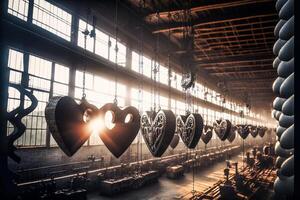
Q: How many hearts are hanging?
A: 11